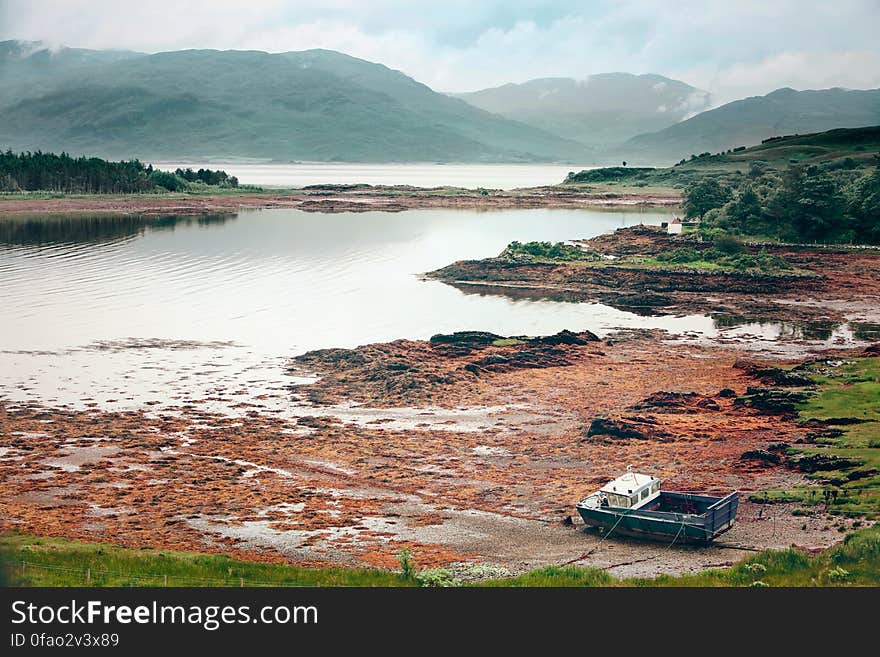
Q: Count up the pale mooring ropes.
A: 2